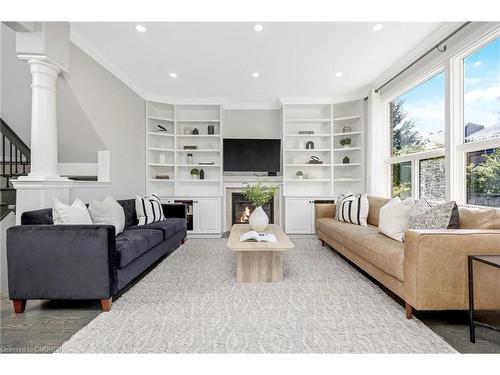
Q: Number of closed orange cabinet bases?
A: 0